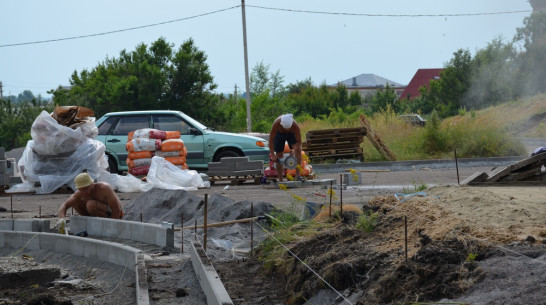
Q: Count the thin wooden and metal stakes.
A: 12